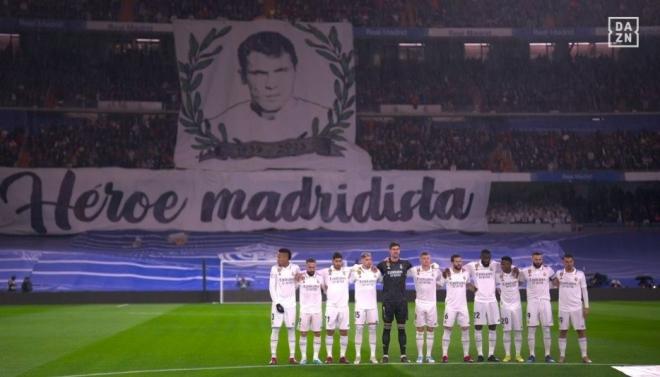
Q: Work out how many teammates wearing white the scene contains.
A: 10